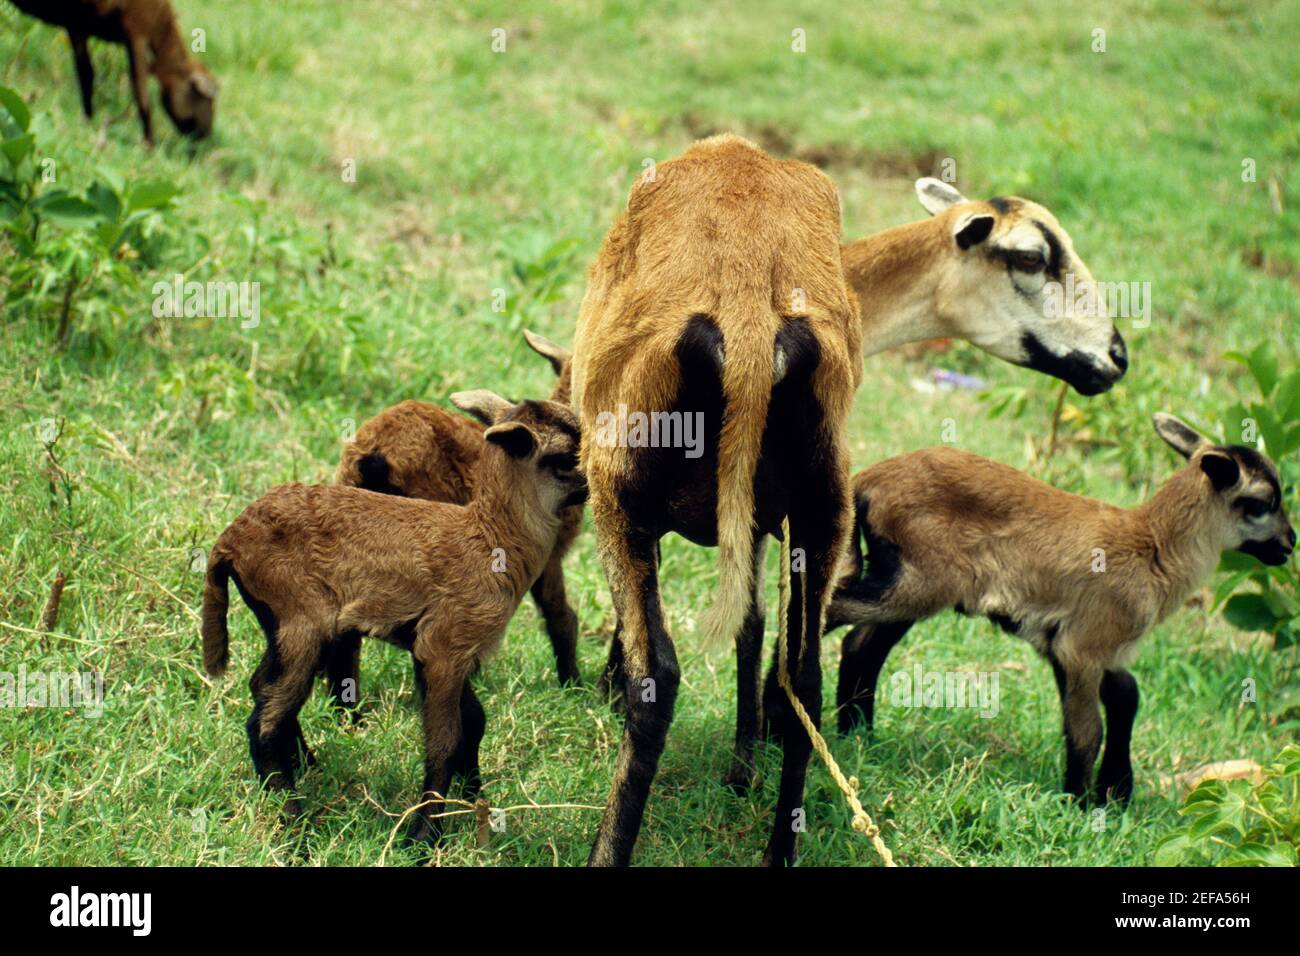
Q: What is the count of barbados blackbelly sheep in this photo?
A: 5